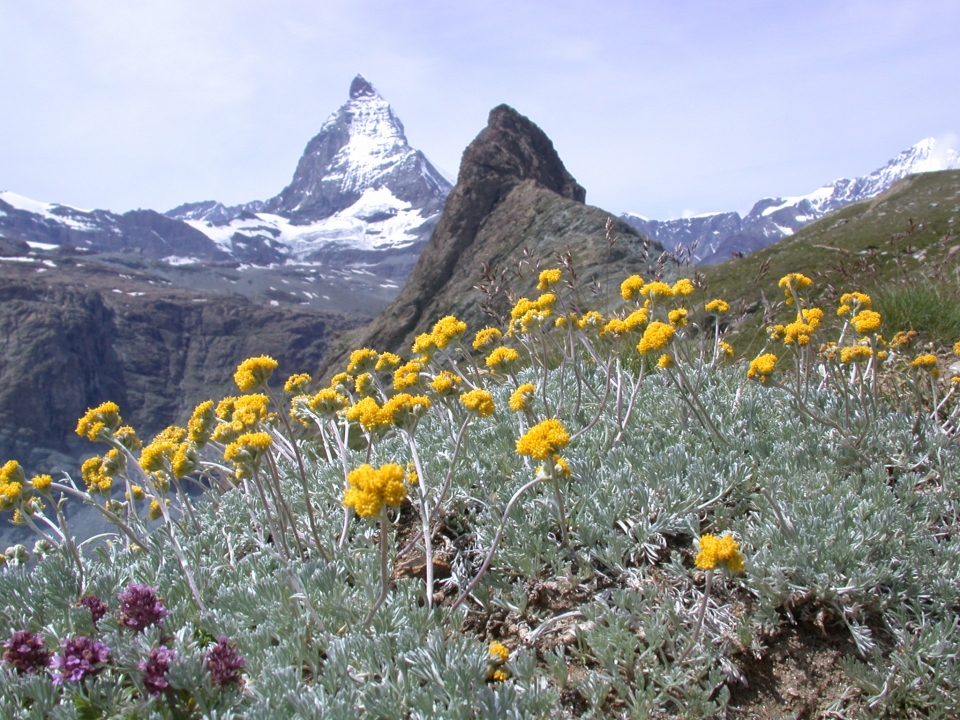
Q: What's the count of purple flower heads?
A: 6